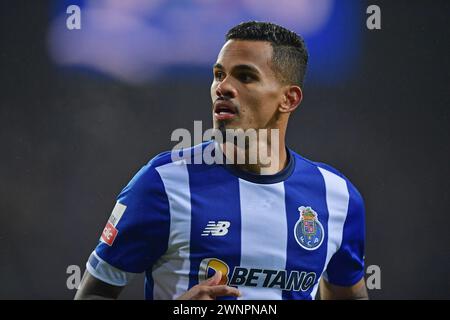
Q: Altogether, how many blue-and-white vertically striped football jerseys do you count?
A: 1